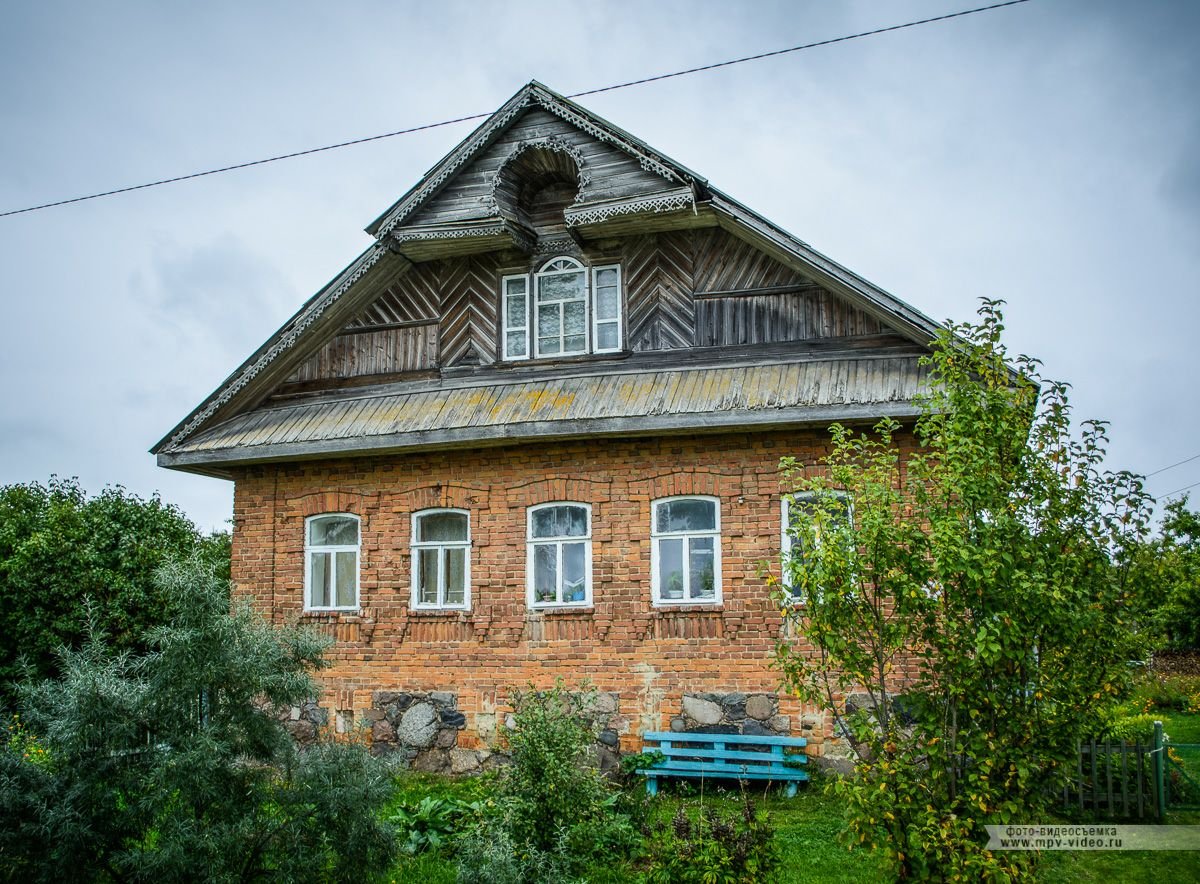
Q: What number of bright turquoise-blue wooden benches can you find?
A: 1